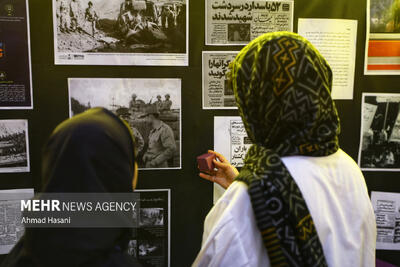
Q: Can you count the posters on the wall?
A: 13